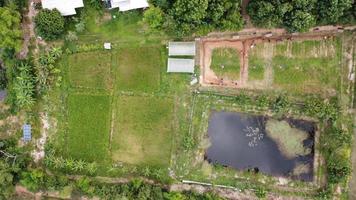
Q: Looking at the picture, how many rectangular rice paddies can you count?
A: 4